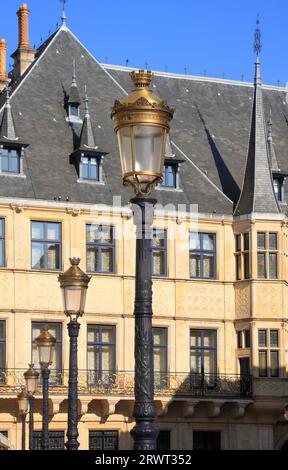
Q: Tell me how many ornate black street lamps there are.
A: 5